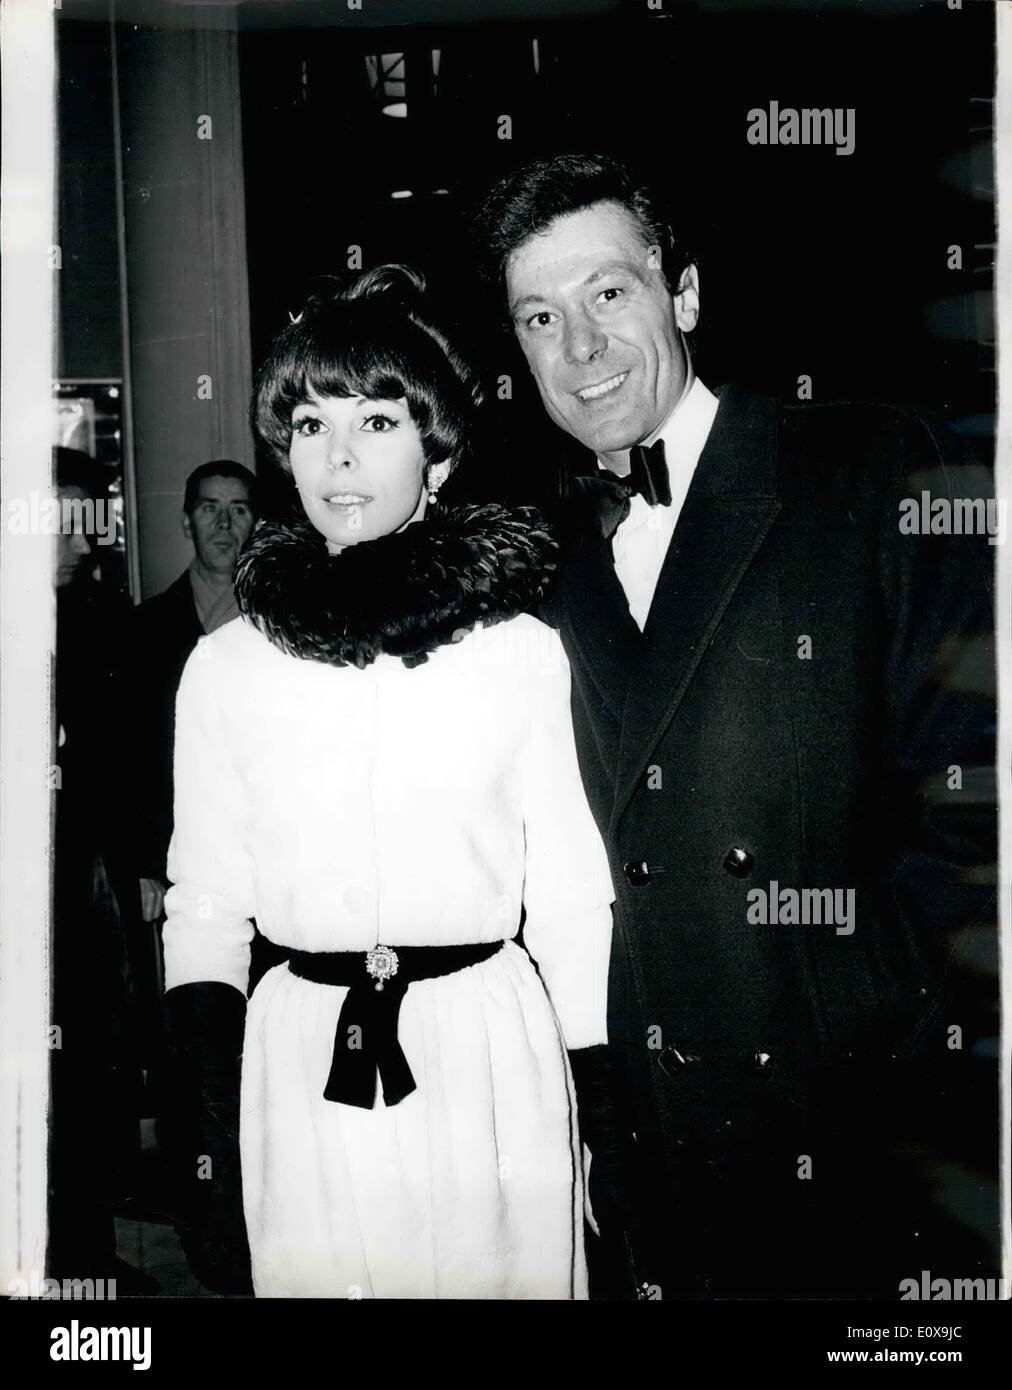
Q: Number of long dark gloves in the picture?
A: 2